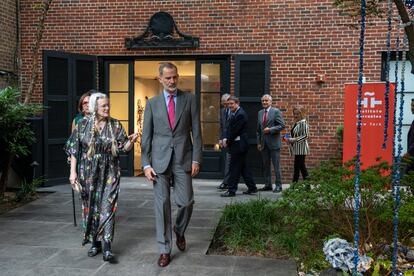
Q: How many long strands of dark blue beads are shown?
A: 4